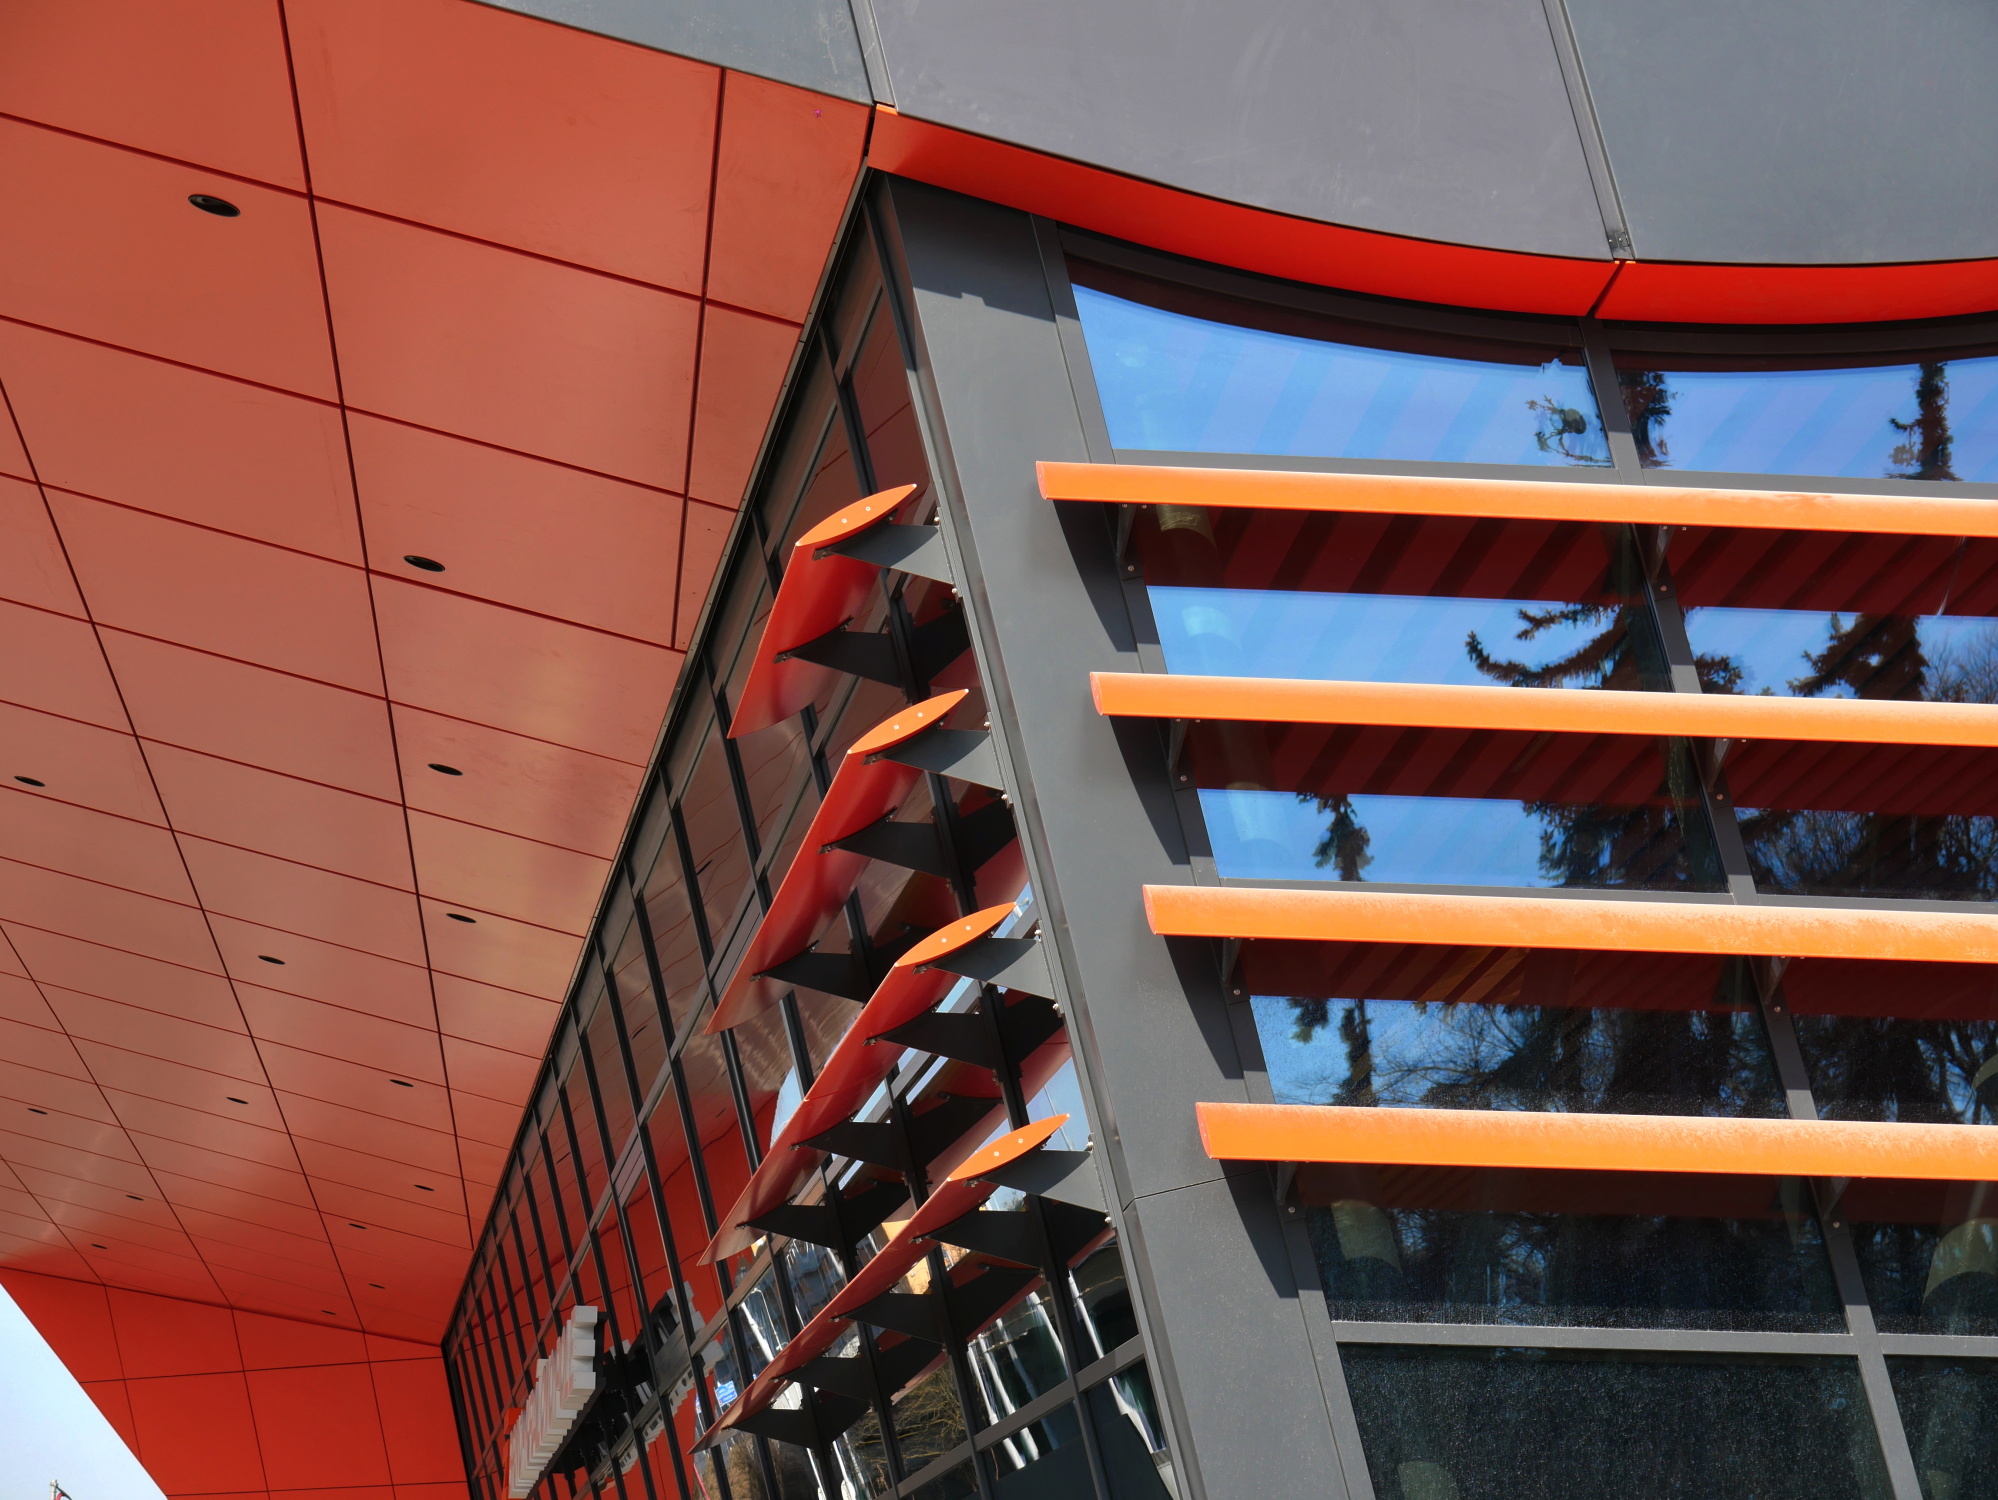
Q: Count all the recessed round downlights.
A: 15